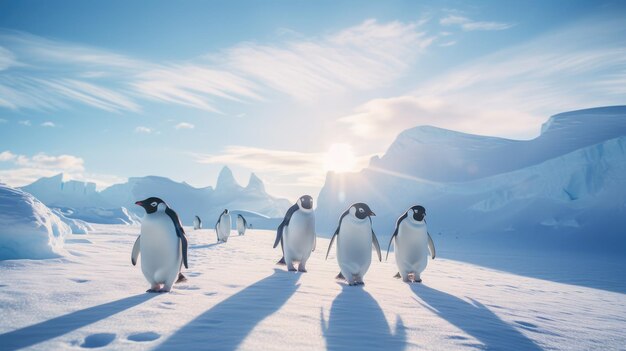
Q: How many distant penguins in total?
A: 3